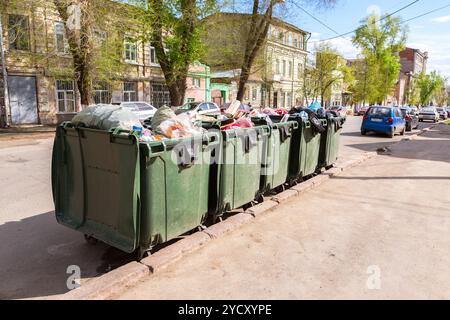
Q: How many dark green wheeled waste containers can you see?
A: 5